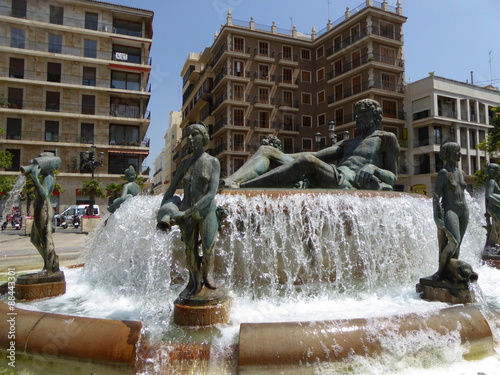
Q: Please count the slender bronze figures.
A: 5